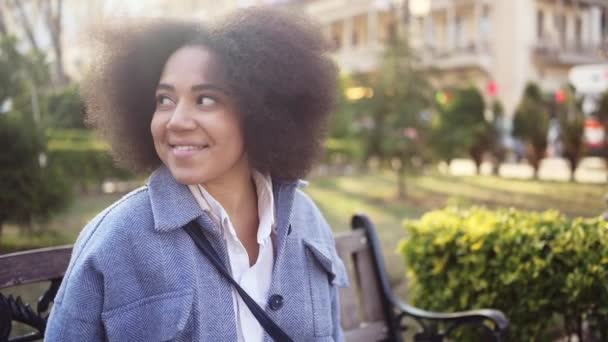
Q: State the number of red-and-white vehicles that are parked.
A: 1